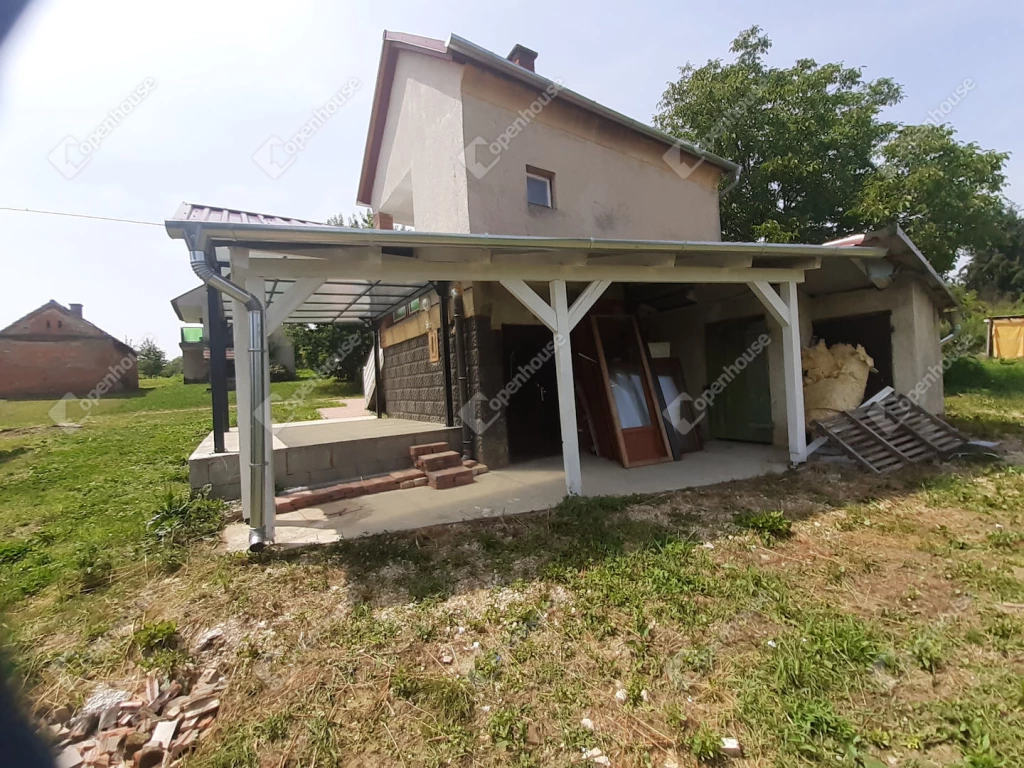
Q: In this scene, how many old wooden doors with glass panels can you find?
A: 2